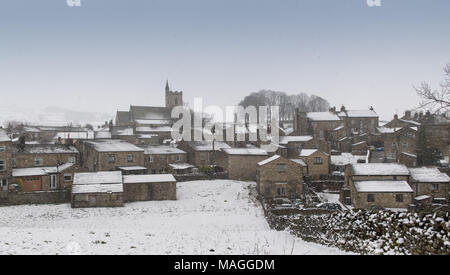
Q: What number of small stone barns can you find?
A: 2